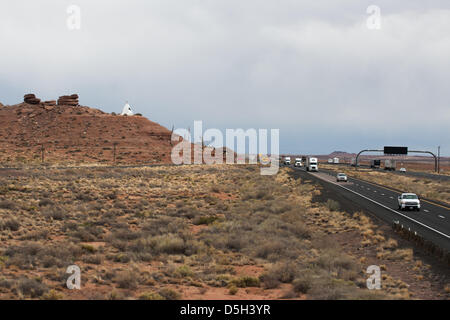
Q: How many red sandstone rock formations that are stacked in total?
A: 2